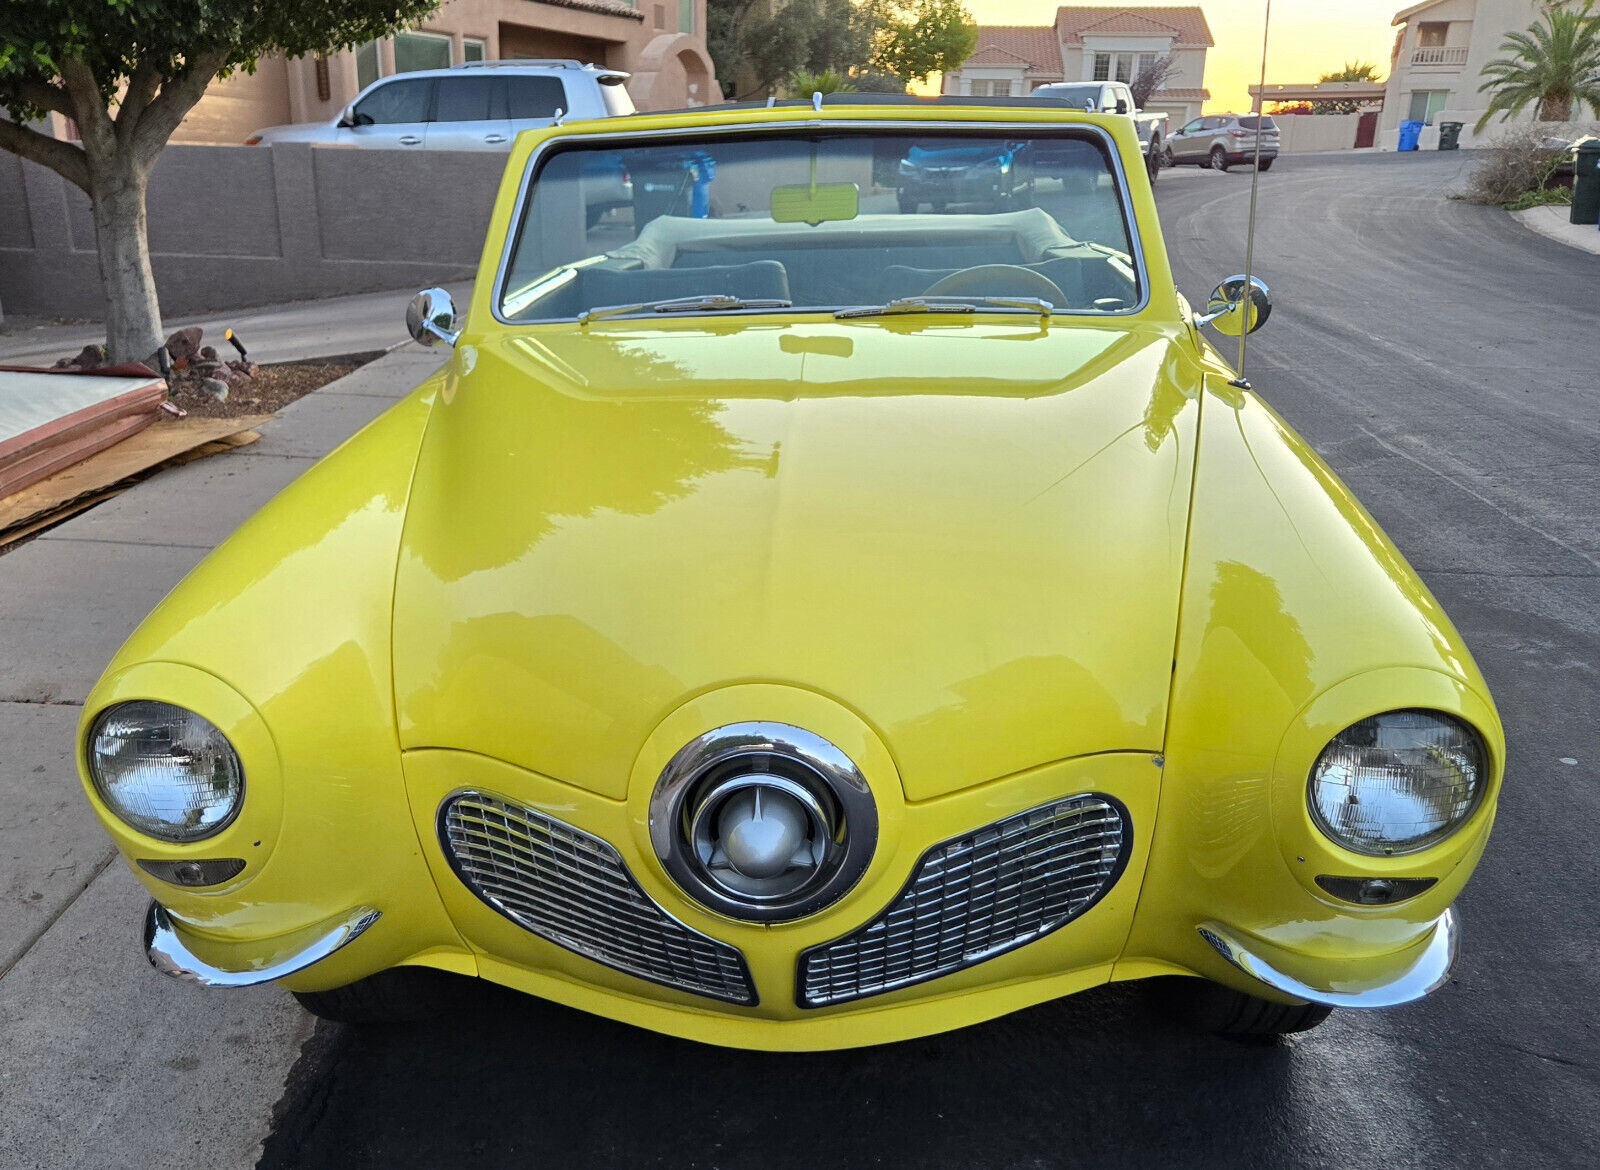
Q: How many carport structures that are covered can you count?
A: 1